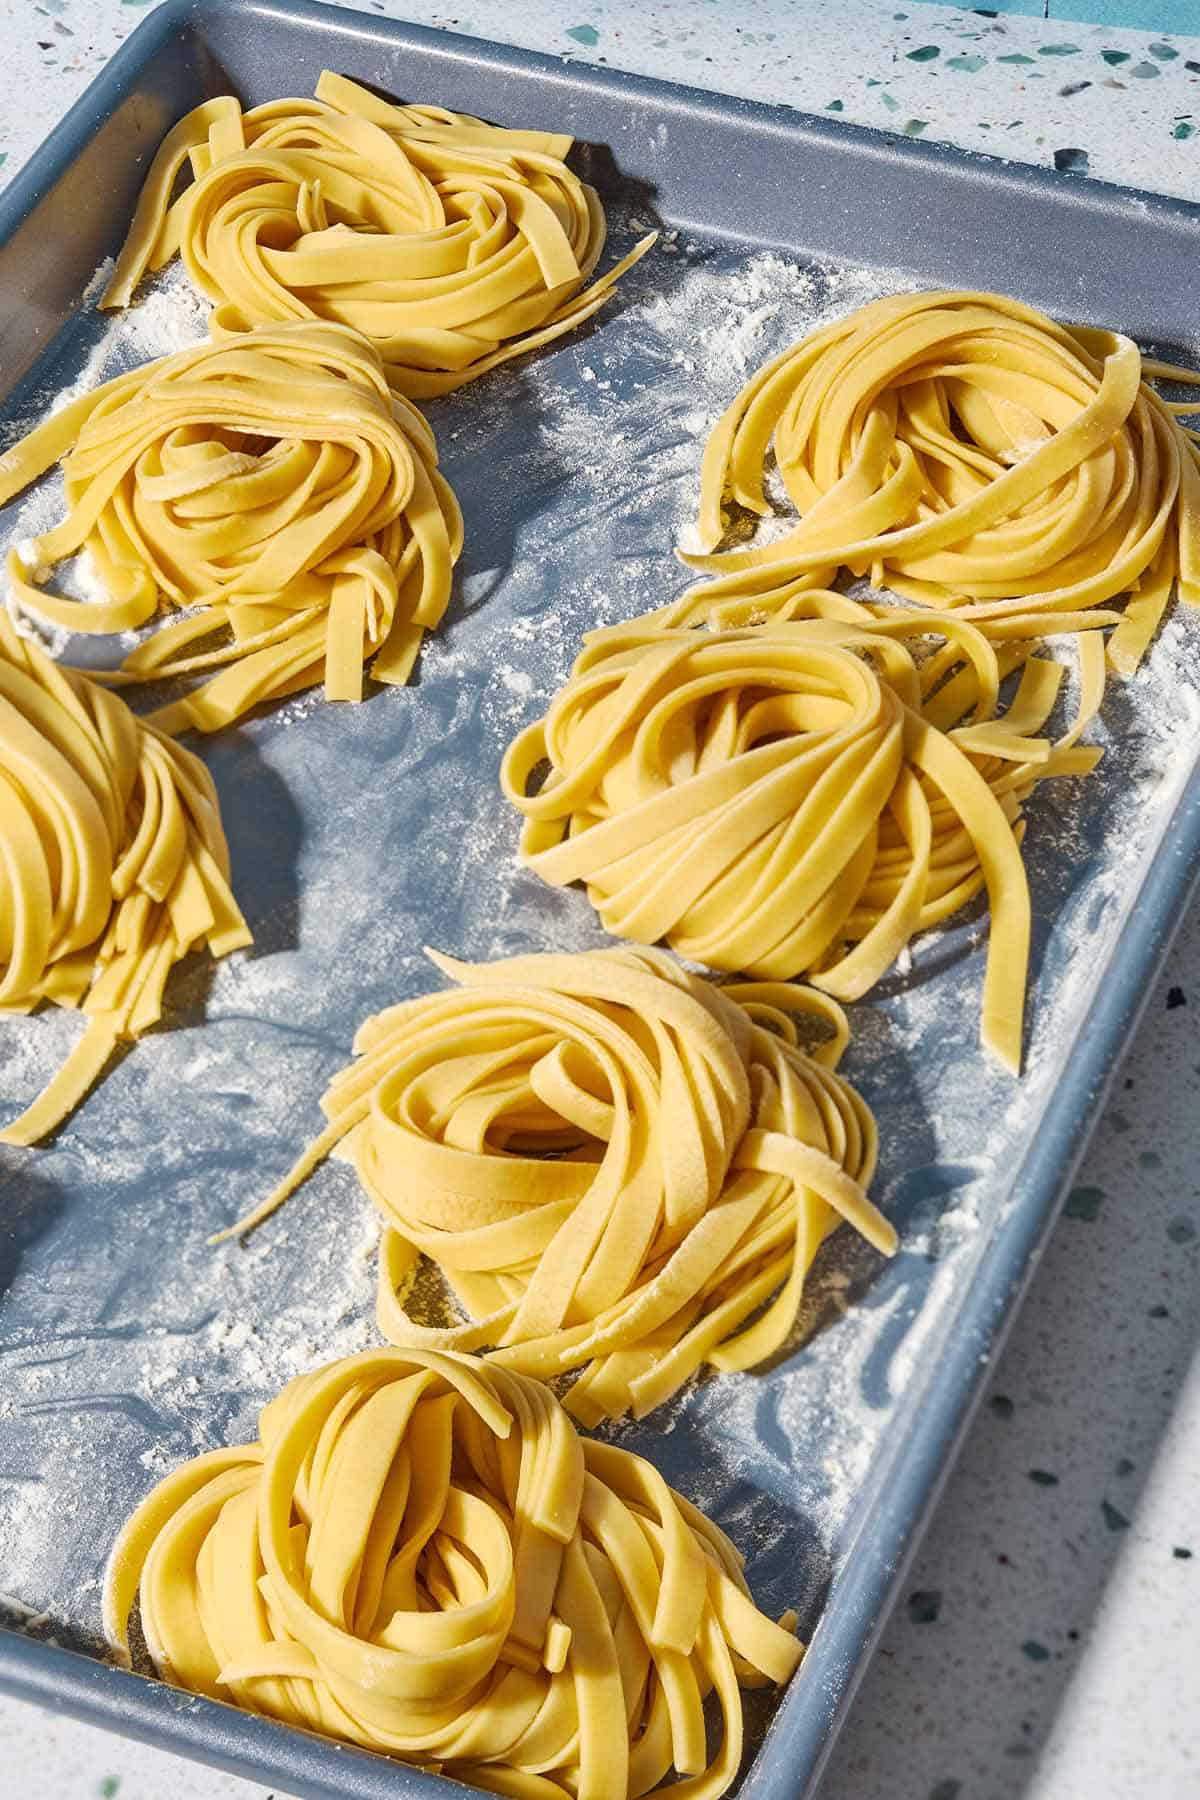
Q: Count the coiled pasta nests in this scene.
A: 7